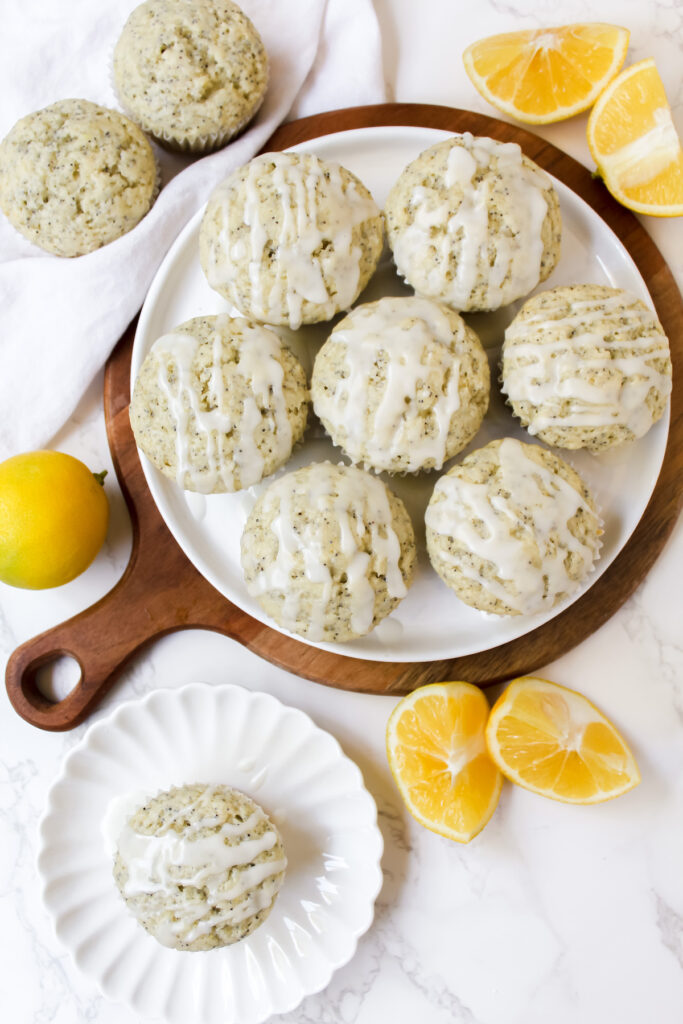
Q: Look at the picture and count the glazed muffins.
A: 8